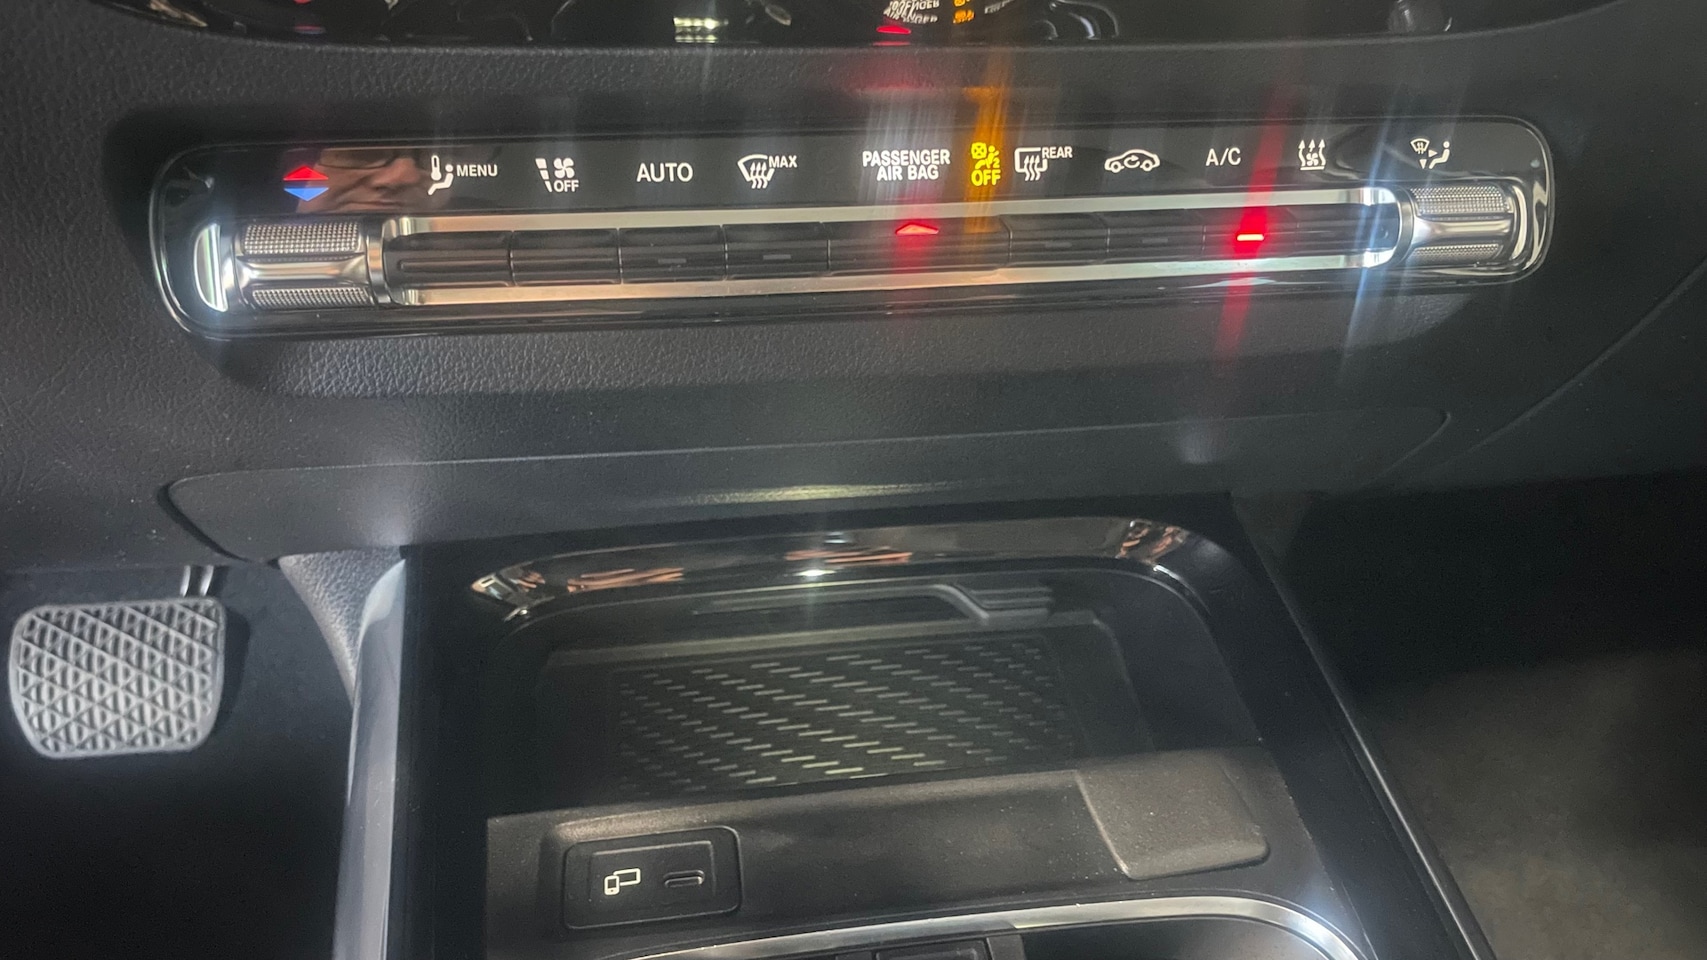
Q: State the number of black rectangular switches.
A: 9